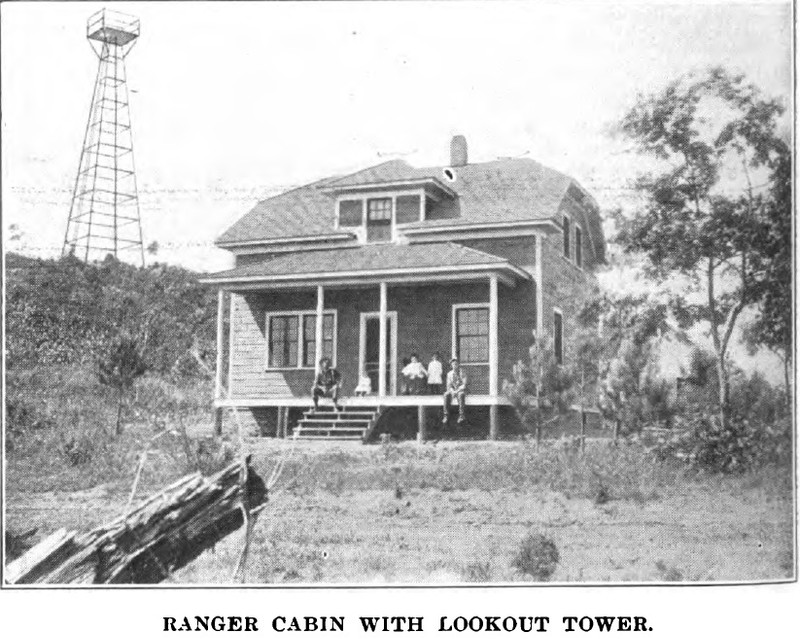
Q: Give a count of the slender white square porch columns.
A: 4